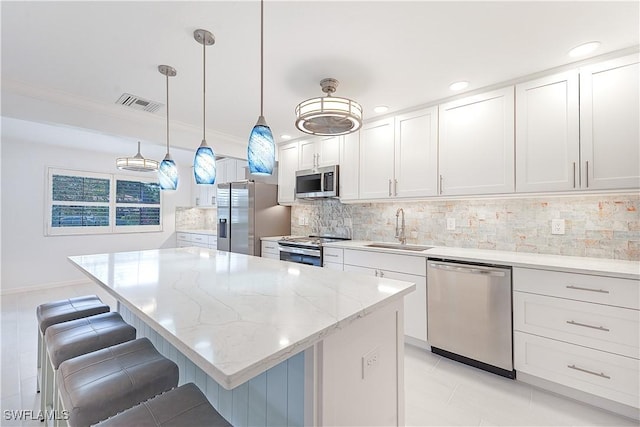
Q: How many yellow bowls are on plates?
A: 0